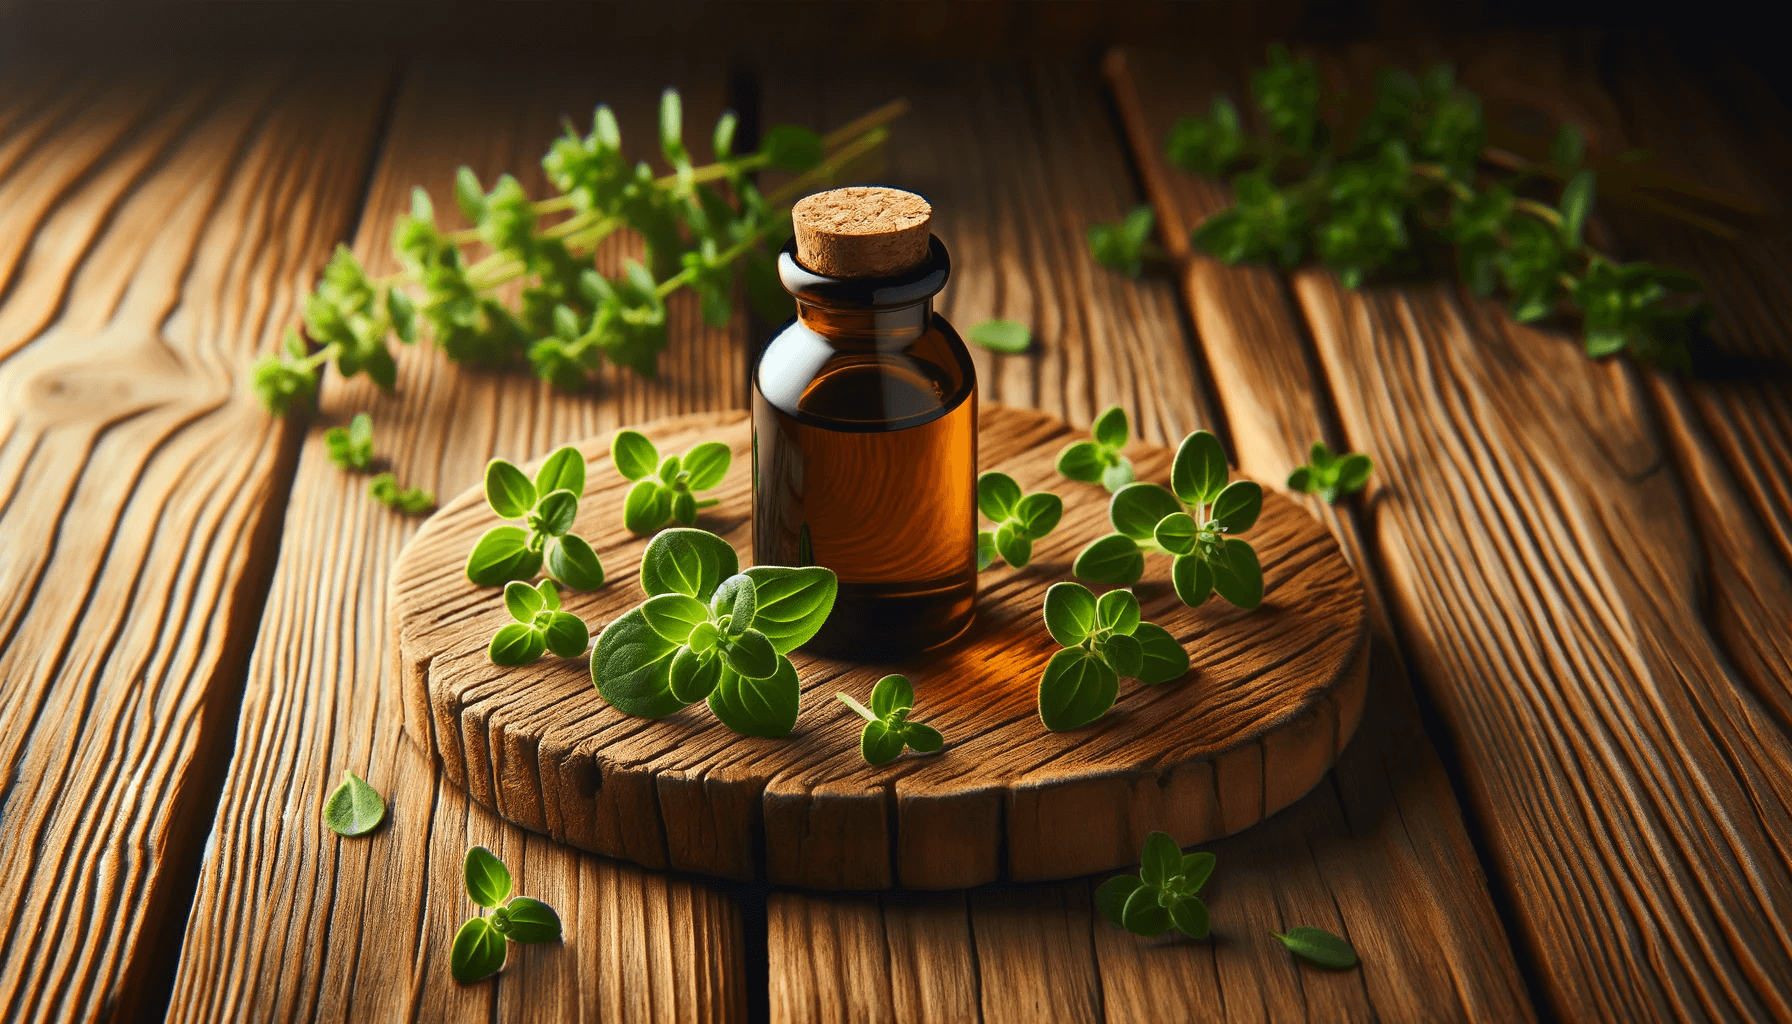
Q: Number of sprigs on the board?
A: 9